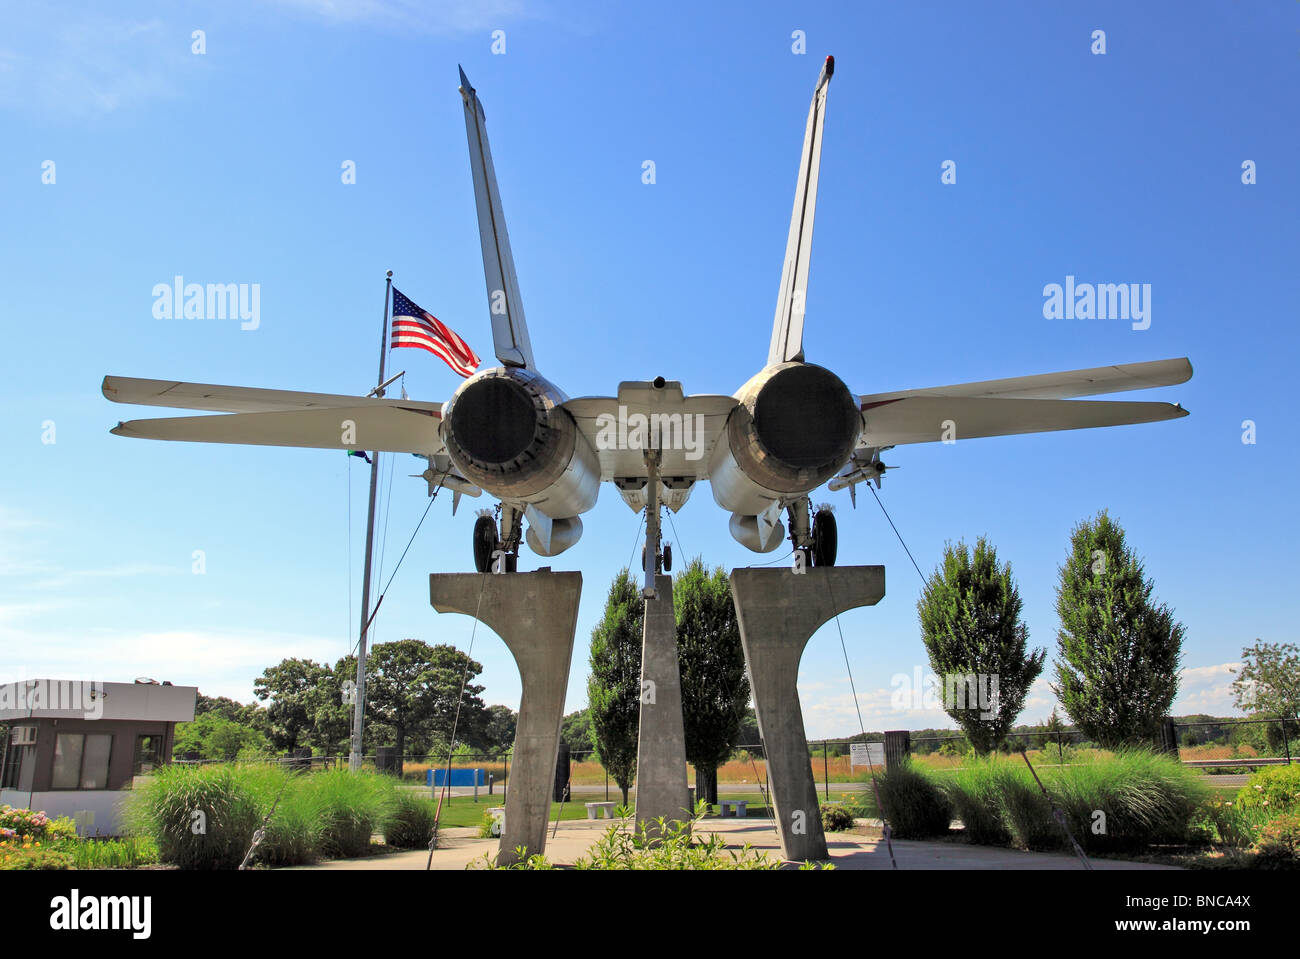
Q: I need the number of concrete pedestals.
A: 3